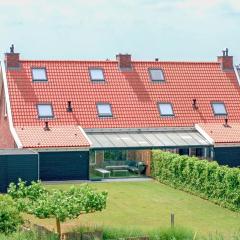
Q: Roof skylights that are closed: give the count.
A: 7